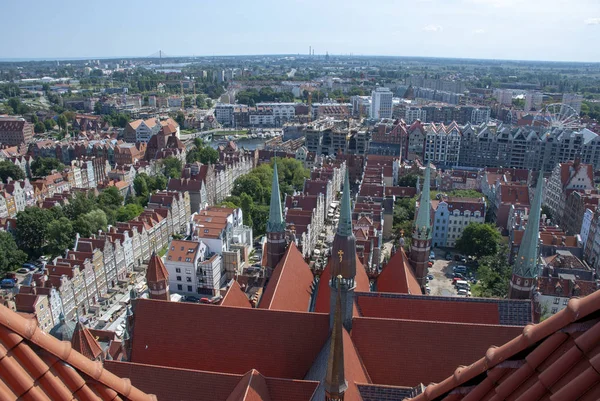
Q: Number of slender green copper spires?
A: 4